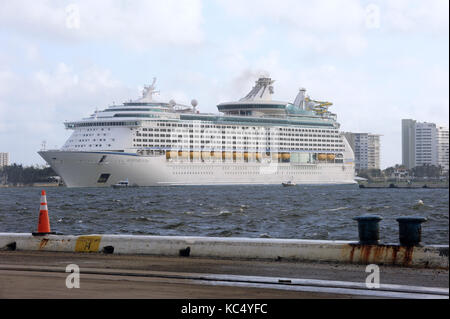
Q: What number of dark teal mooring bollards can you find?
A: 2